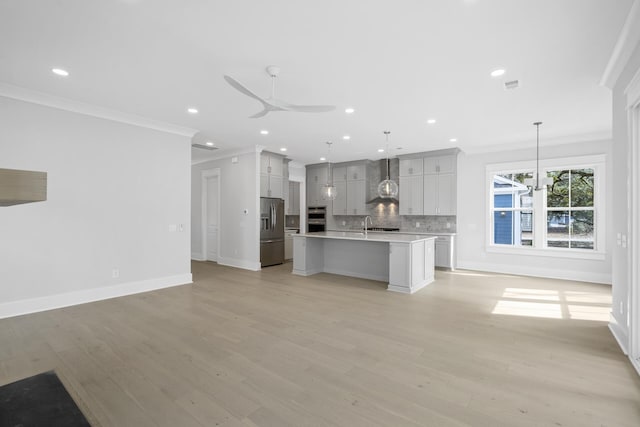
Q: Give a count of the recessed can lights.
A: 12